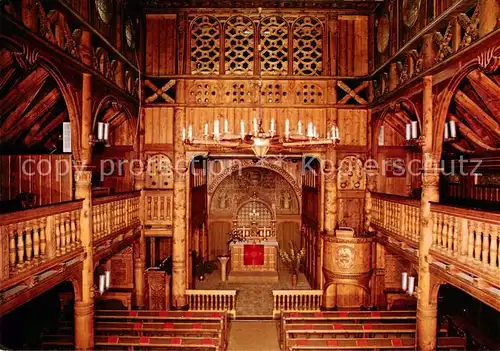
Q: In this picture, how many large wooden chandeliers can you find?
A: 1